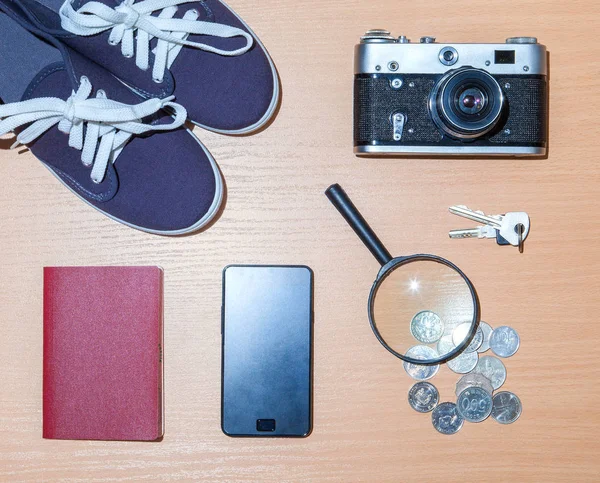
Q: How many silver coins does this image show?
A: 13